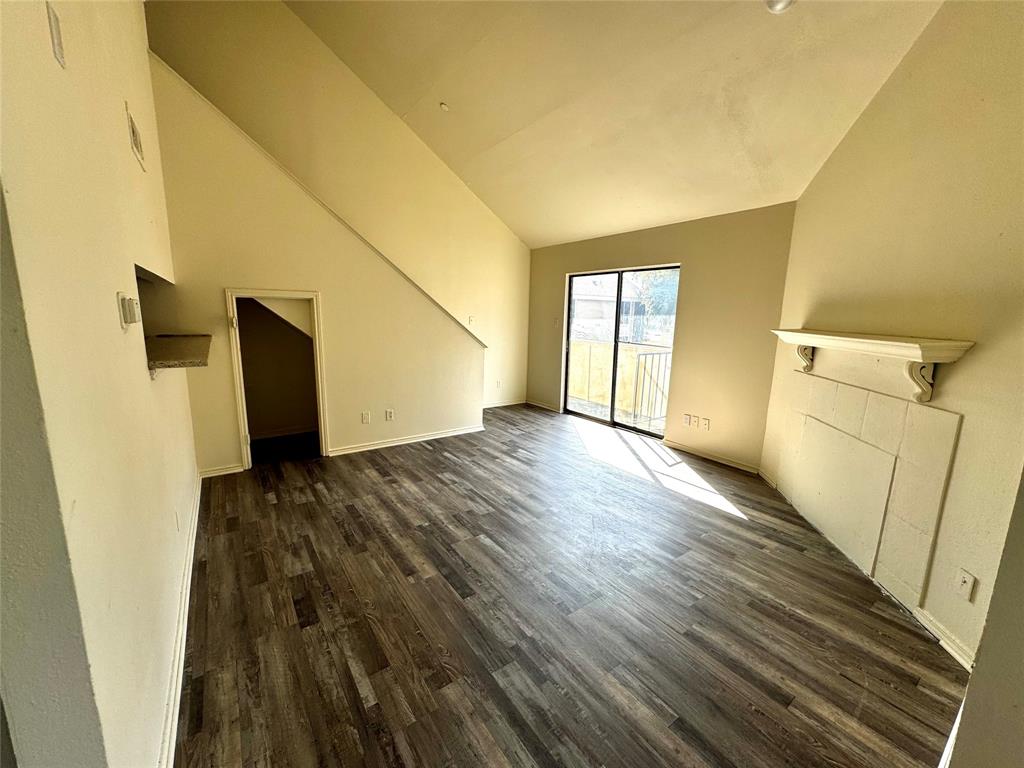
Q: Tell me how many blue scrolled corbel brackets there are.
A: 0